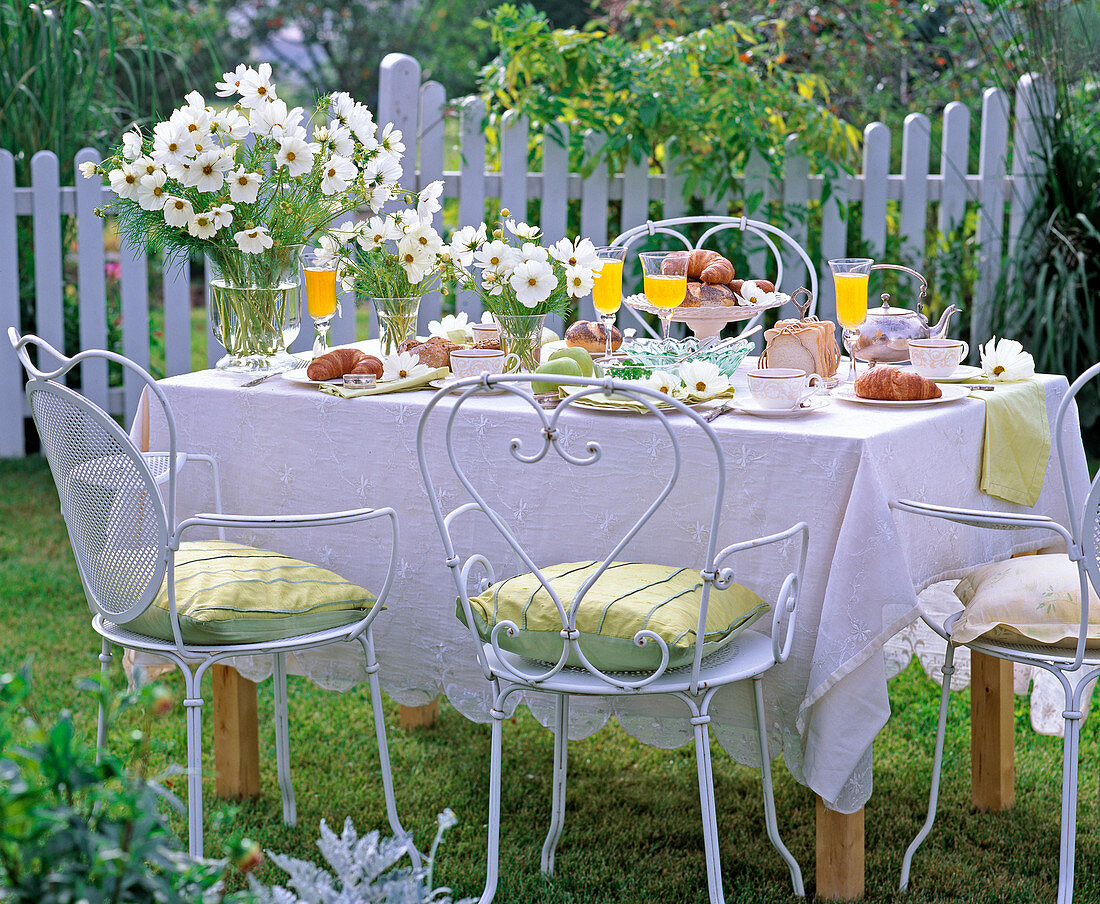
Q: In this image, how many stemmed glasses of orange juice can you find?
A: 4